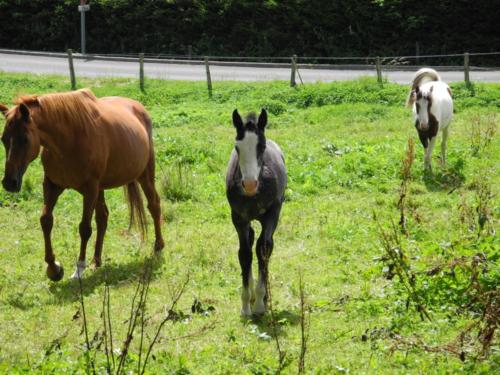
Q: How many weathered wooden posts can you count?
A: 6